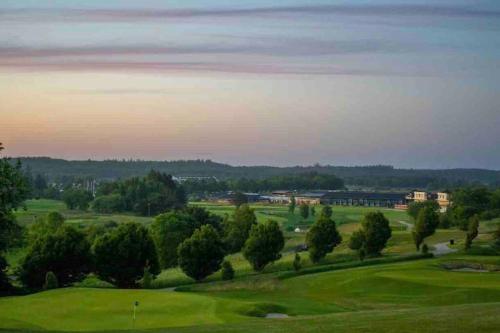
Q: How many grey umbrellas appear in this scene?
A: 0